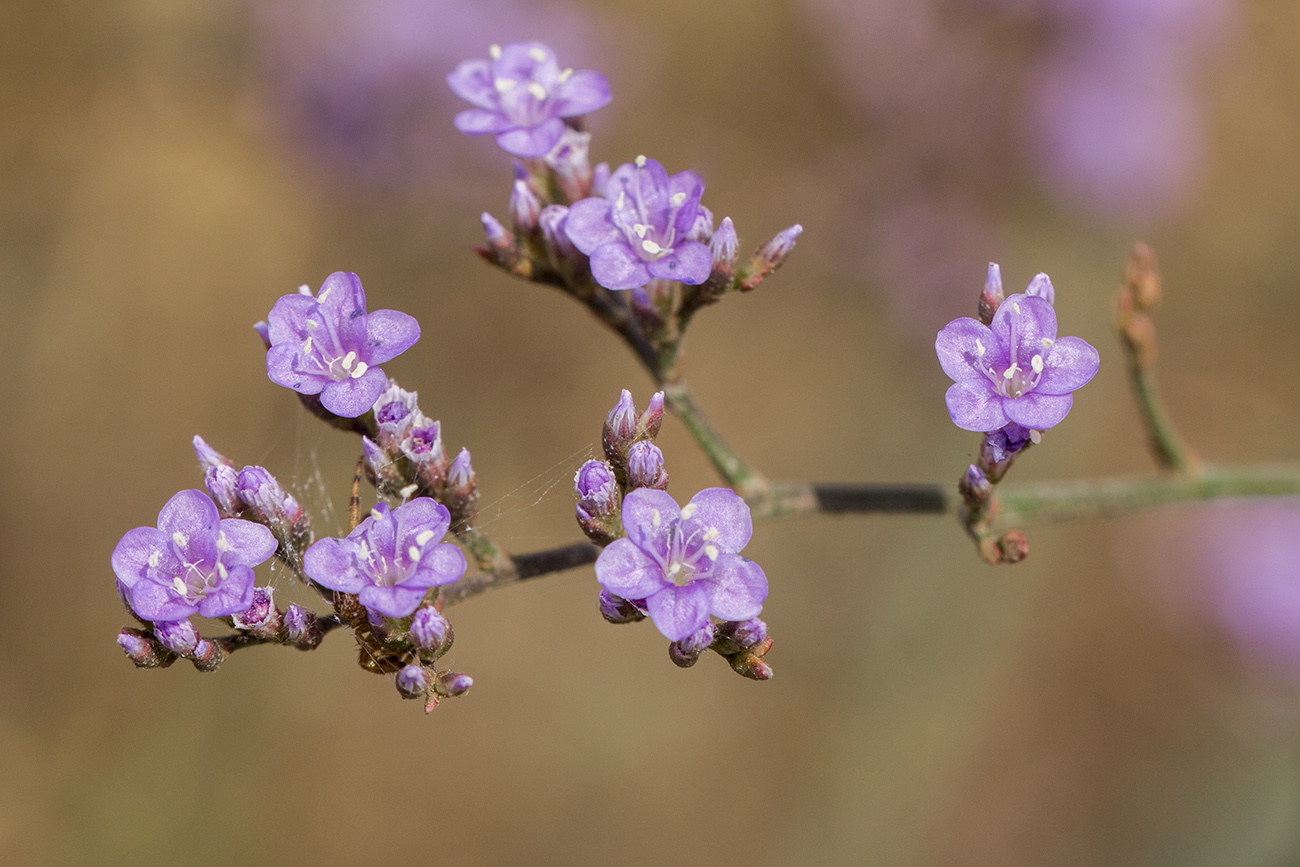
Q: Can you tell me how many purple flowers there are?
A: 7